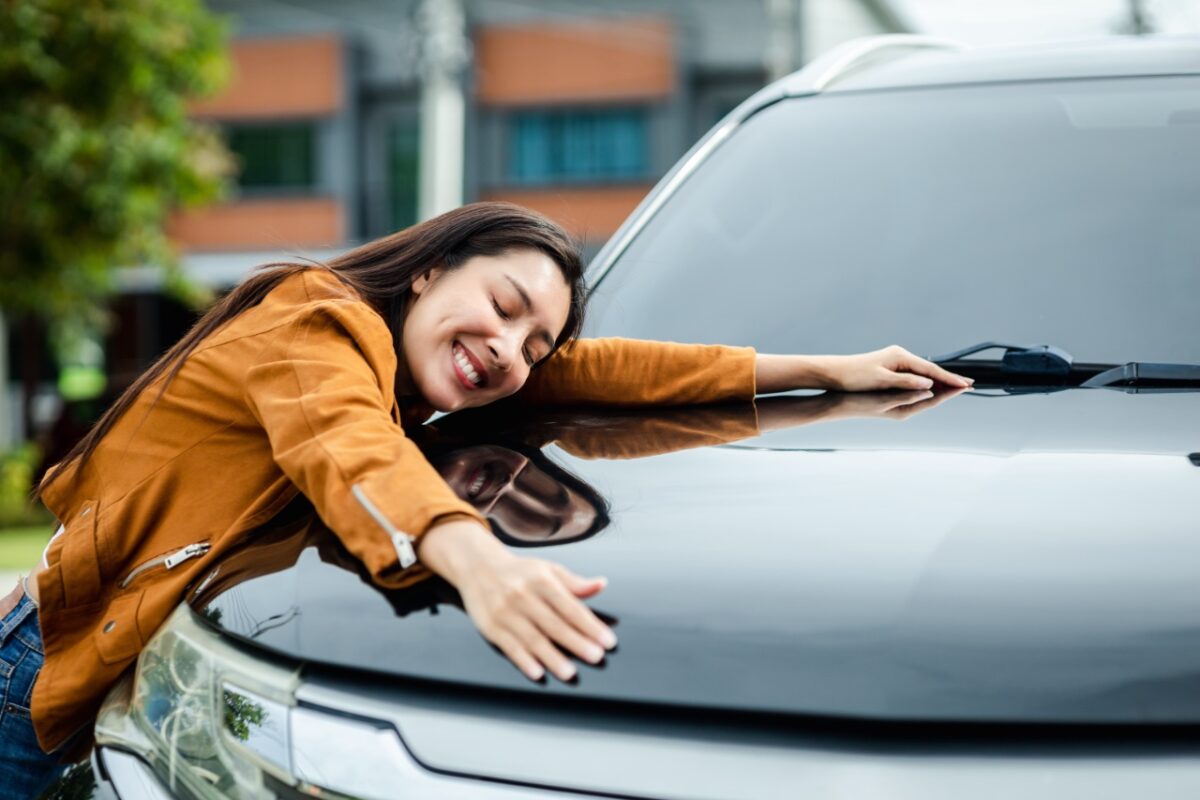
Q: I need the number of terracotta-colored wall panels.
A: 4